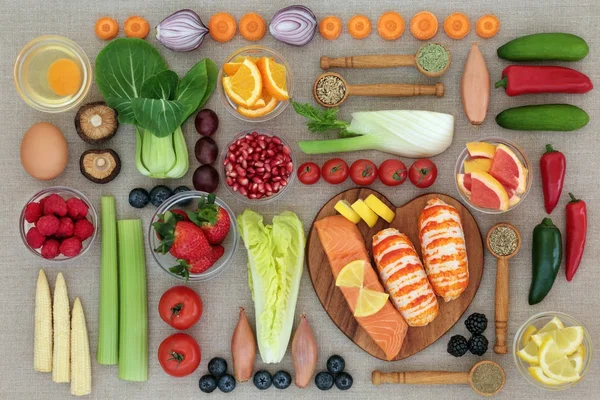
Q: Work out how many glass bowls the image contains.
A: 7